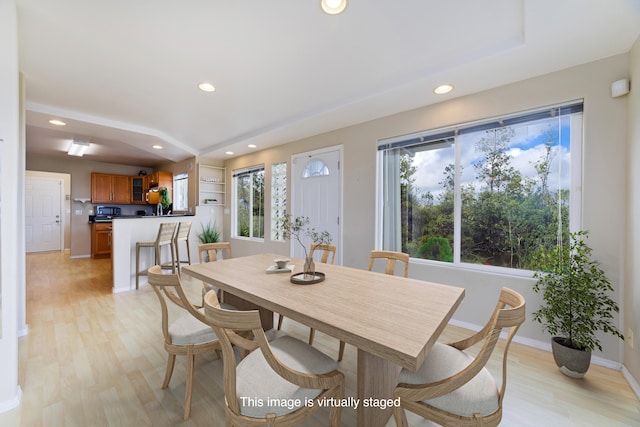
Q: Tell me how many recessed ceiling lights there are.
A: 7